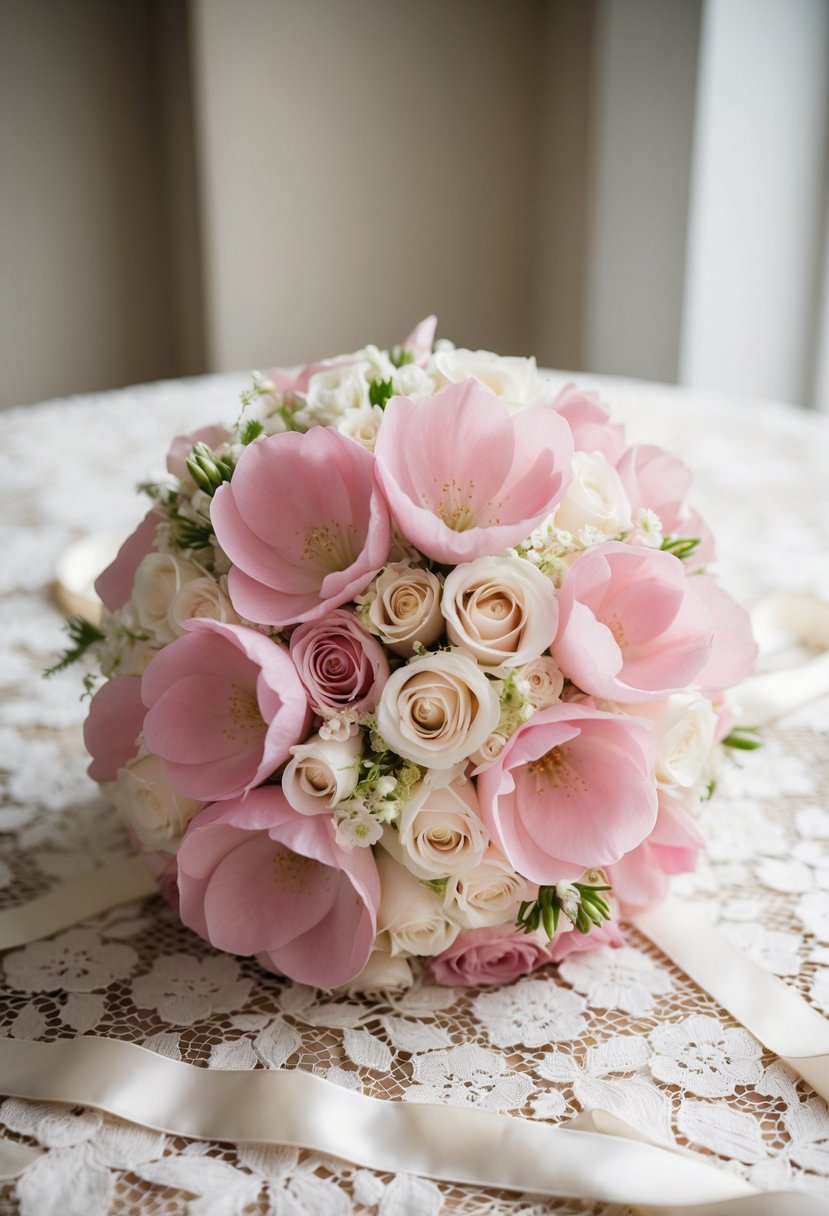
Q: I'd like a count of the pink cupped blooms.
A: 6